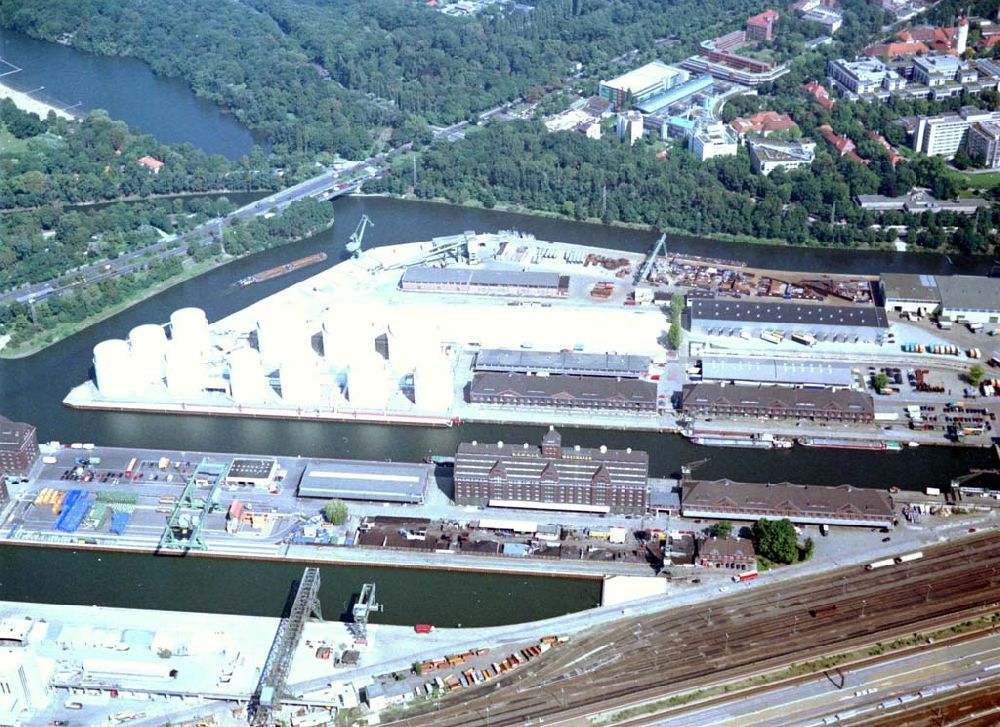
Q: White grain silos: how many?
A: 11